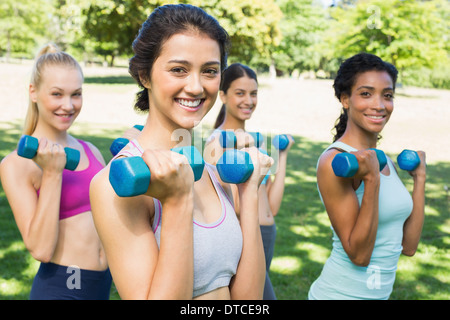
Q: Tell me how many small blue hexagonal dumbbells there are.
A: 8